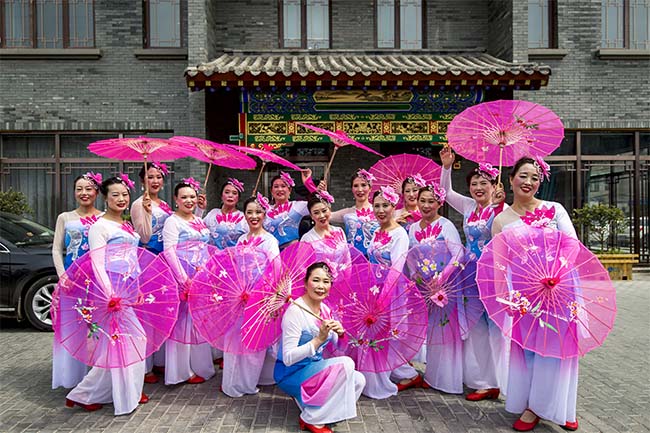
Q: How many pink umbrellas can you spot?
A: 14